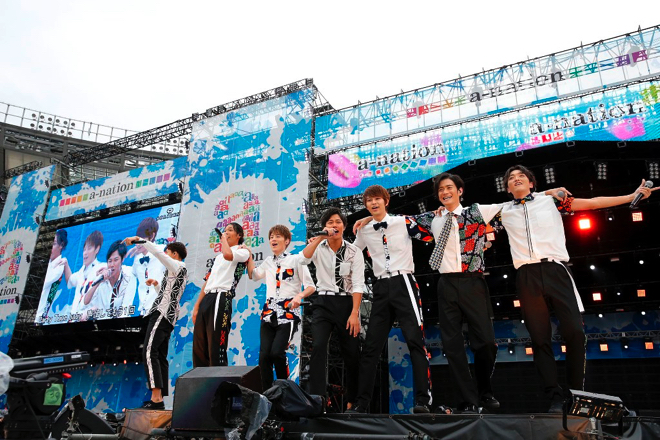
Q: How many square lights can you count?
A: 10